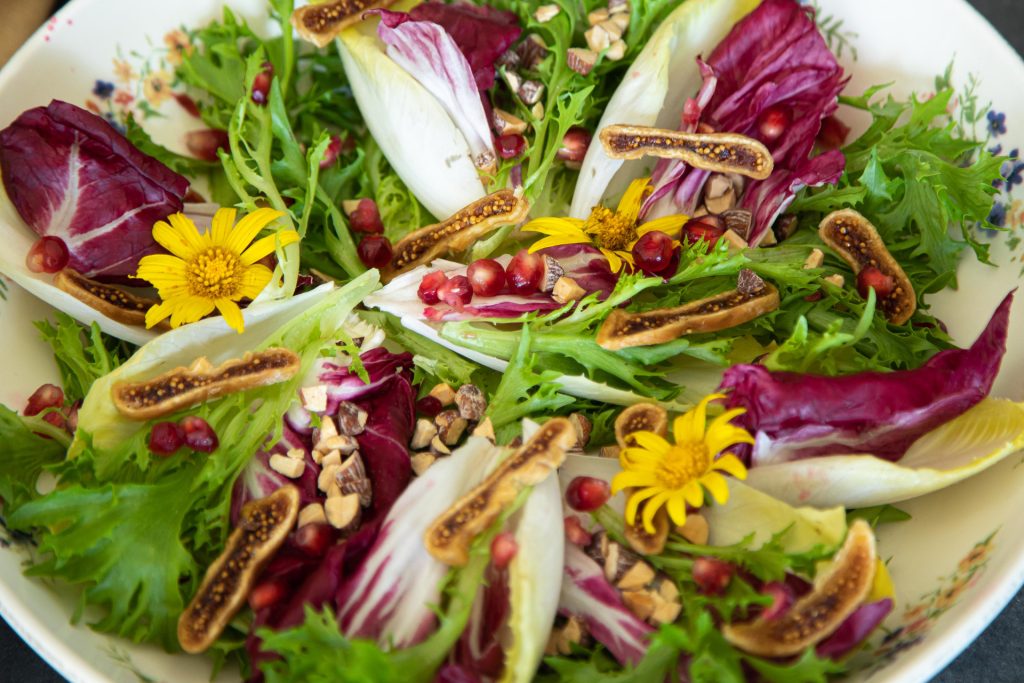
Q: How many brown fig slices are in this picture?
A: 11